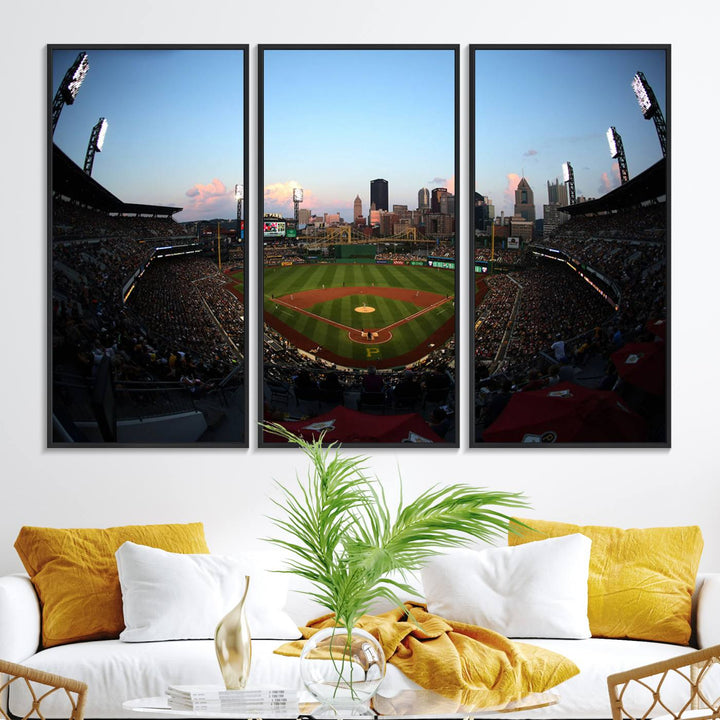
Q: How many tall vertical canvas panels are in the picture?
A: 3